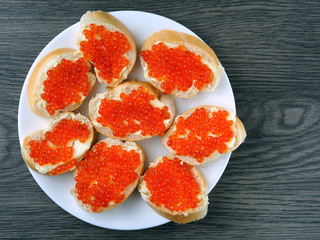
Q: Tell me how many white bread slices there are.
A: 8